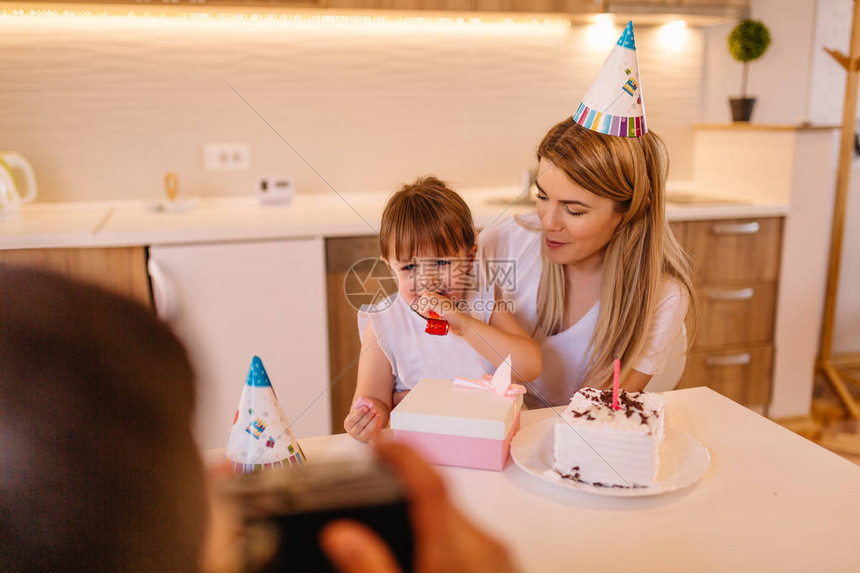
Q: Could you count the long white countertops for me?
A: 1